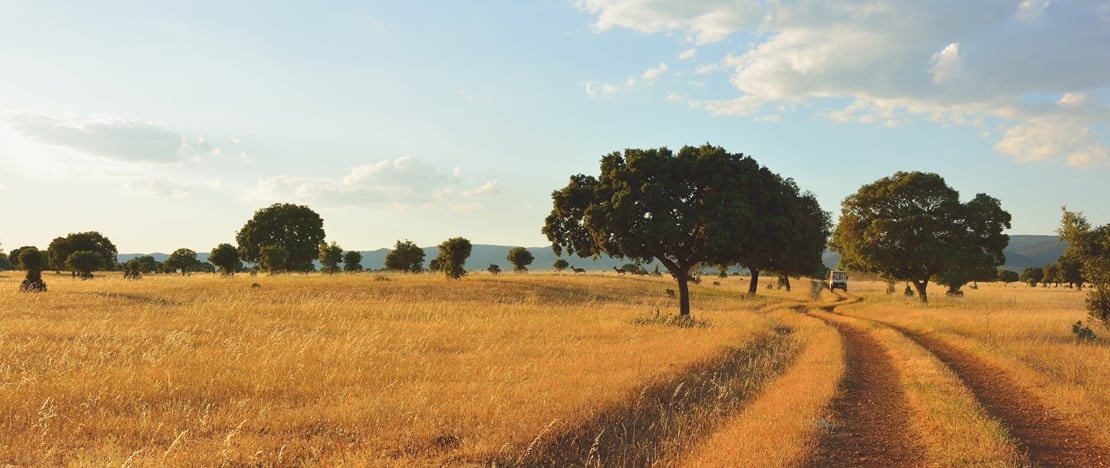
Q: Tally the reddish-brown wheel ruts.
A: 2